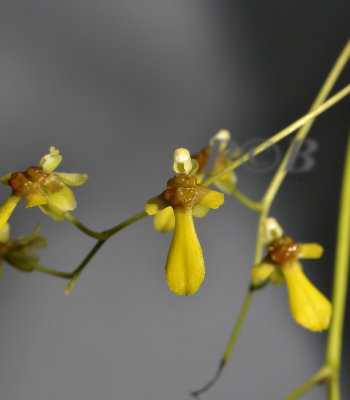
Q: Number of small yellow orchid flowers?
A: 5